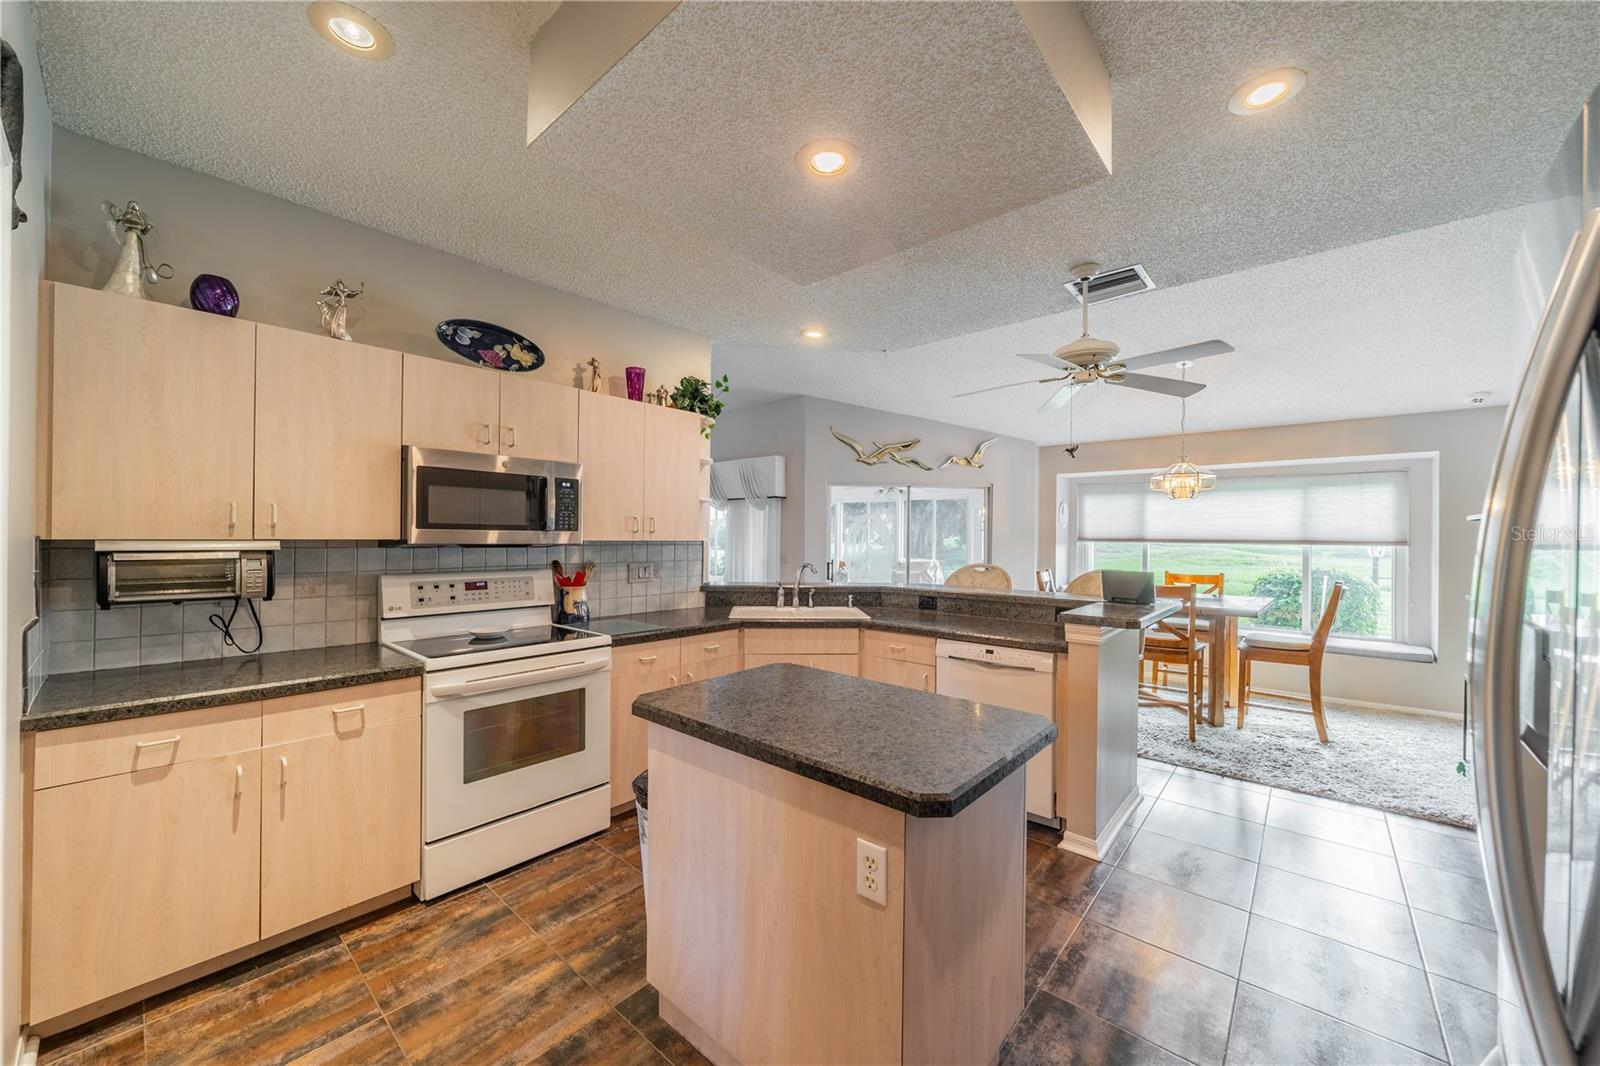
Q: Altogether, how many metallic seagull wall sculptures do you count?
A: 3